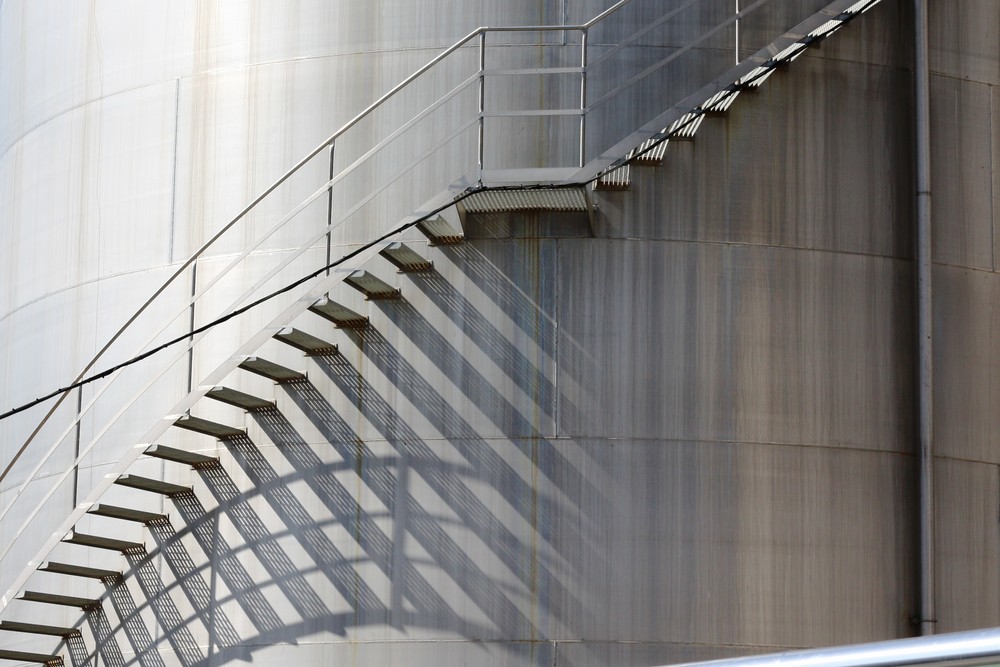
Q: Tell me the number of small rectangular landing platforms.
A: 1